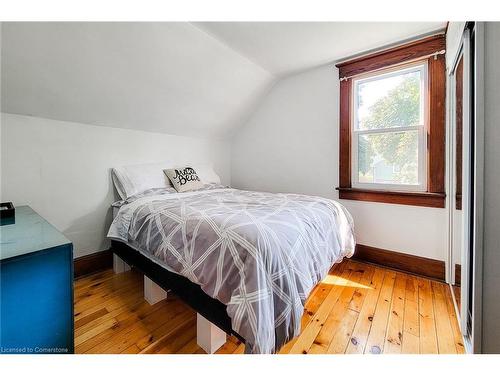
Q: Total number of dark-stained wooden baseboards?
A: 2